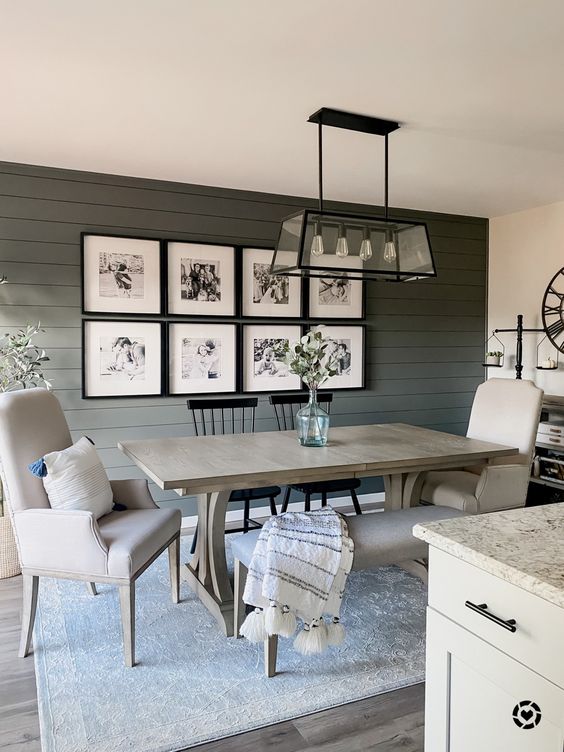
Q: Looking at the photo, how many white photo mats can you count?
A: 8